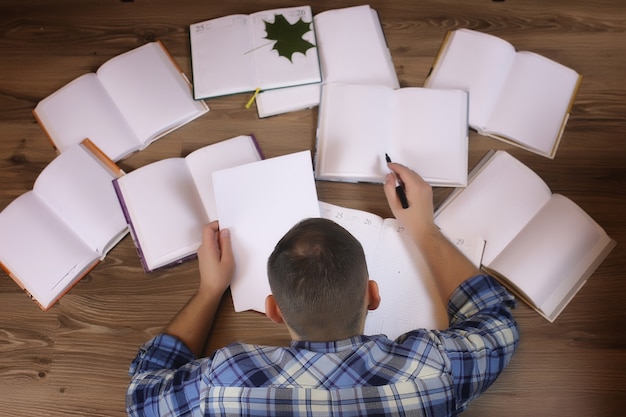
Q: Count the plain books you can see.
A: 7